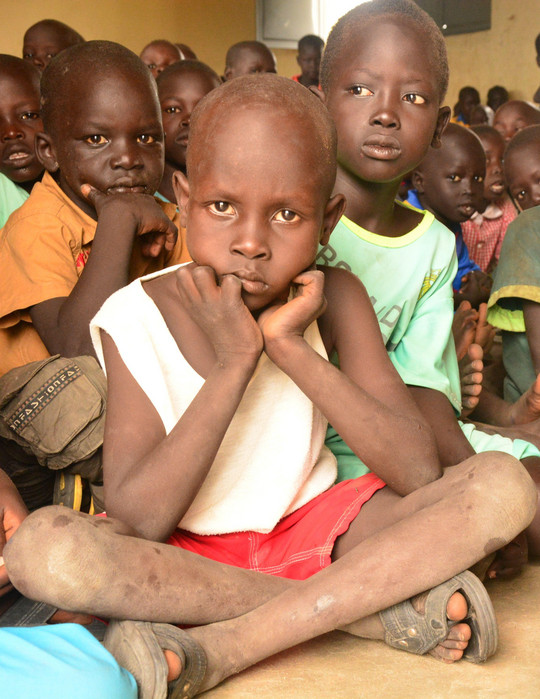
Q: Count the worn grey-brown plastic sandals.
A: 2